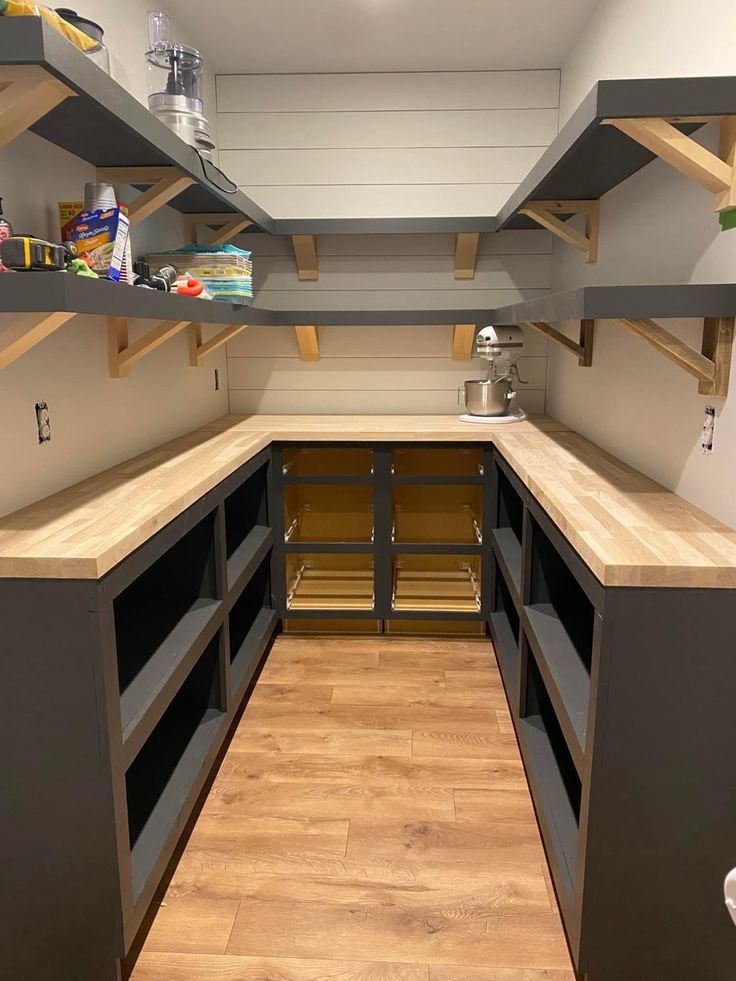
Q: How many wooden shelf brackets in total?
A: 14